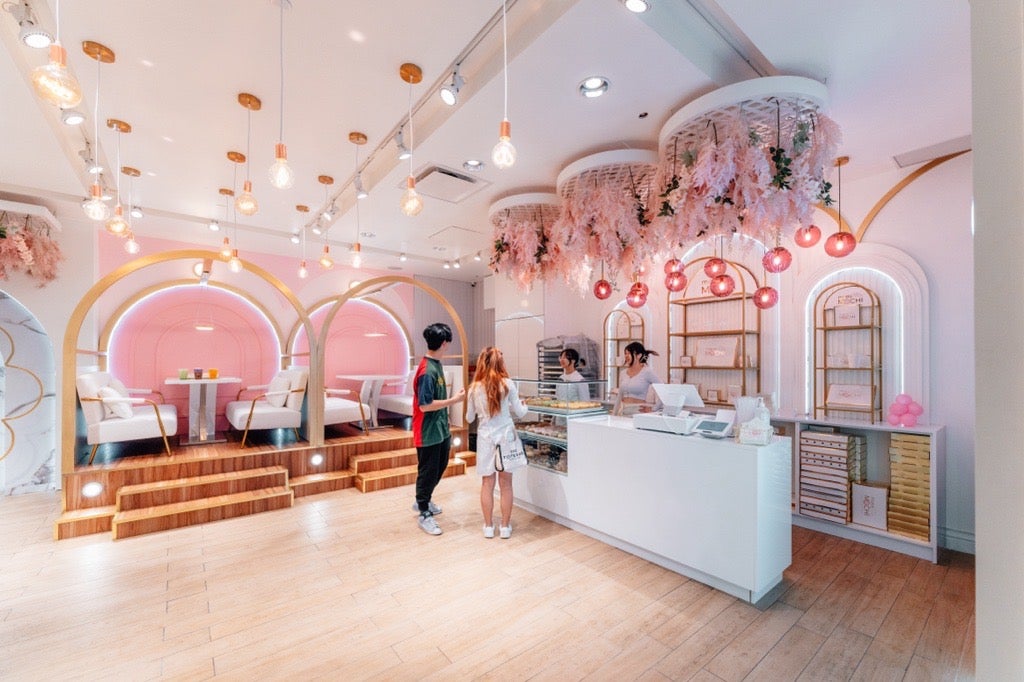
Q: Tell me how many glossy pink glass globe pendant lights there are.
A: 11